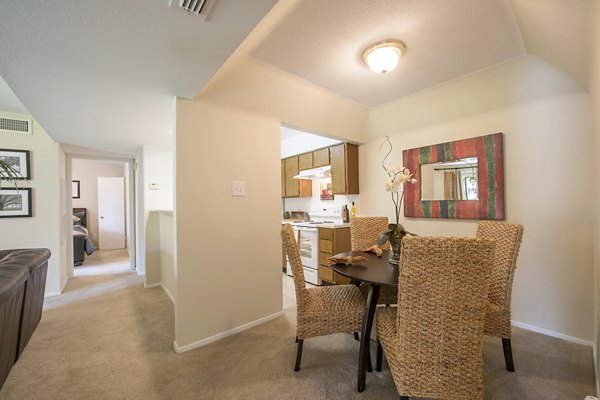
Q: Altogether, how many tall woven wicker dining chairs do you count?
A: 4